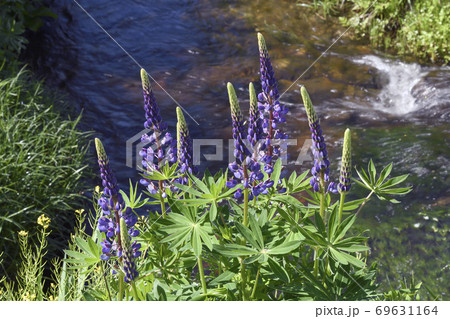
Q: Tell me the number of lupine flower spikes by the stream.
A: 9